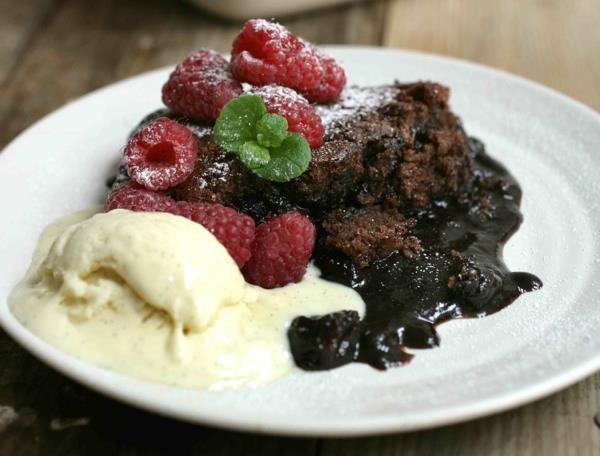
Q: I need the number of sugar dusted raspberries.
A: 4